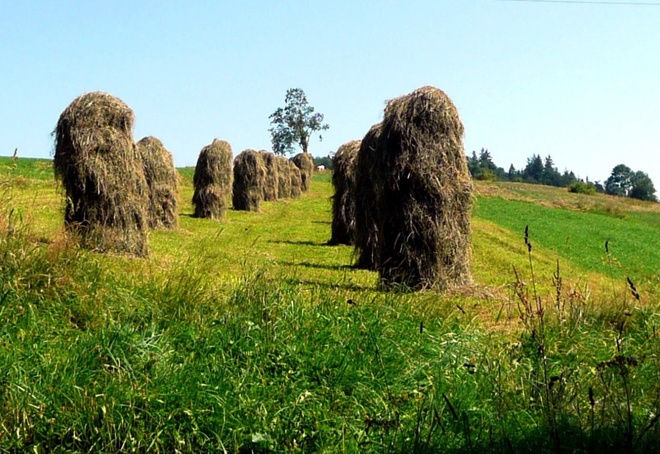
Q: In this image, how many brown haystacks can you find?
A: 11